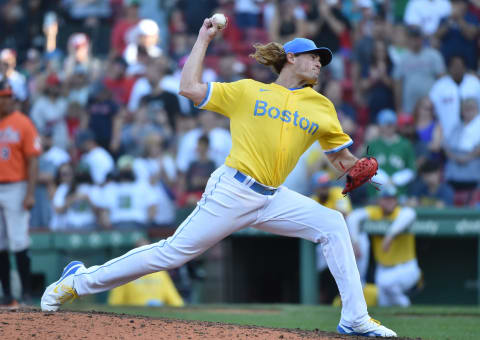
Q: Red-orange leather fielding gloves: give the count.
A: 1